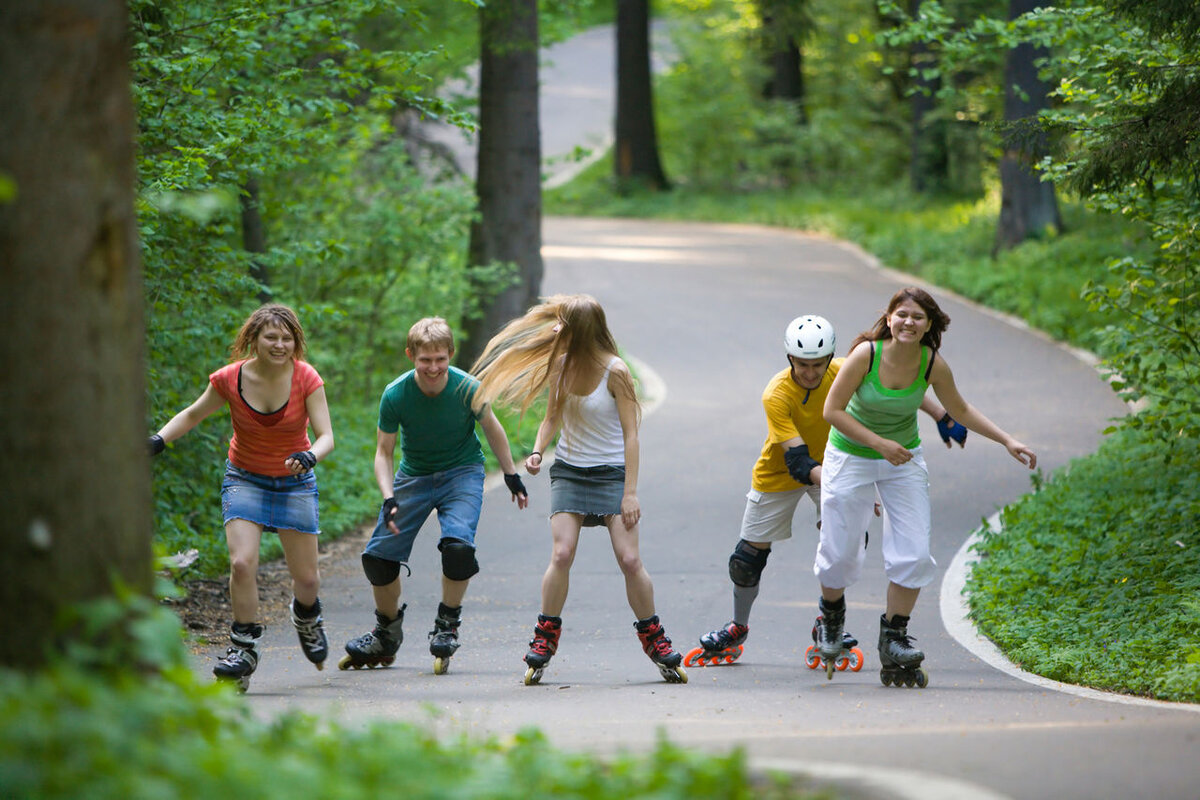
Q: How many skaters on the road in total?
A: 5